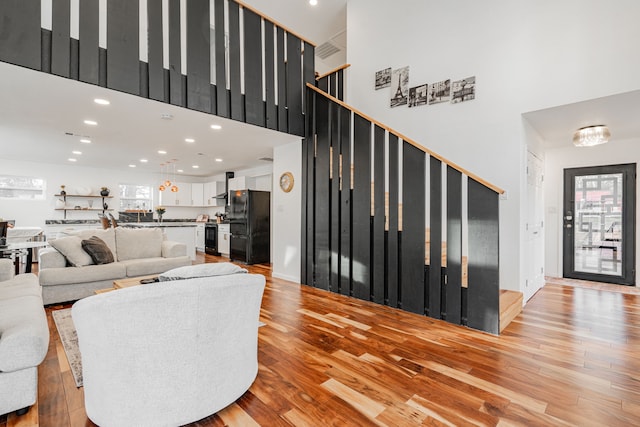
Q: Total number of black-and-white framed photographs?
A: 5